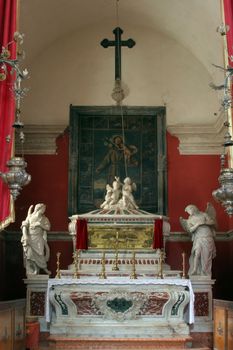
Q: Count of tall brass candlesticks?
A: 6